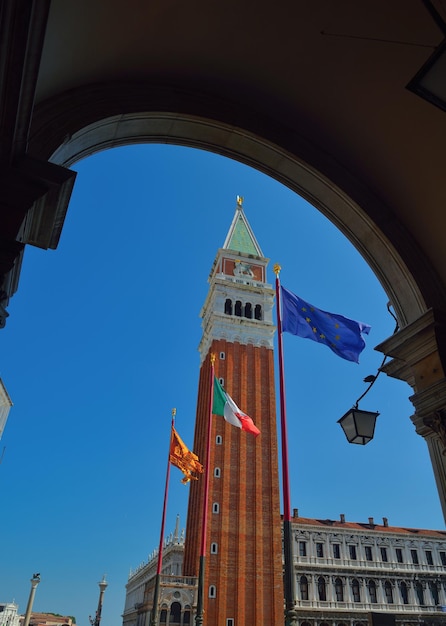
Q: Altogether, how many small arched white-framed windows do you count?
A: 7